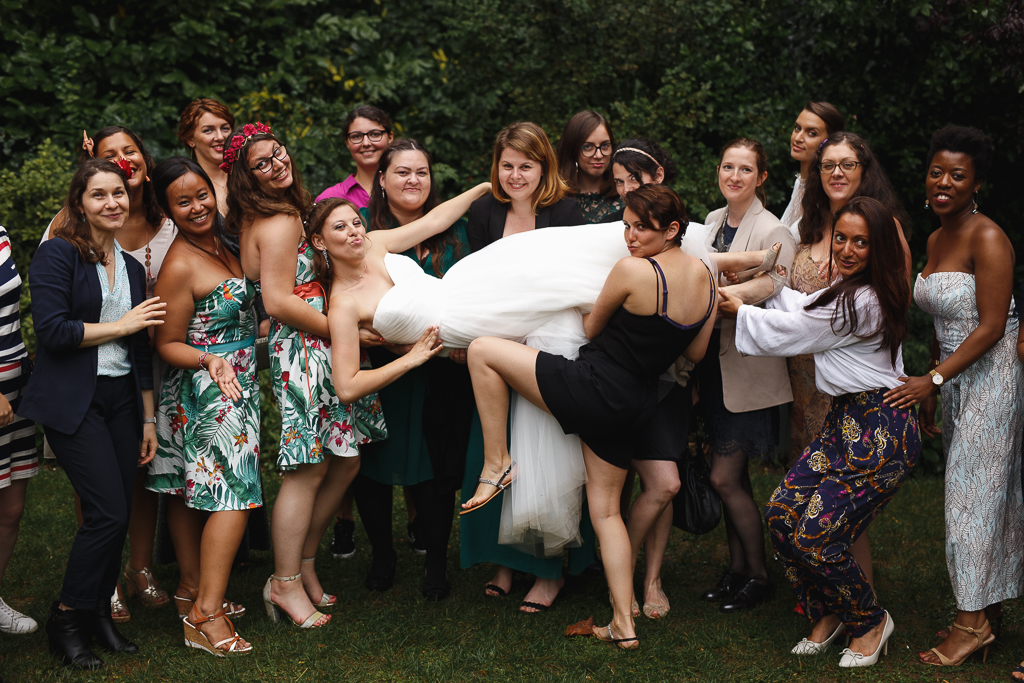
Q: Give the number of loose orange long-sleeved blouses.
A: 0